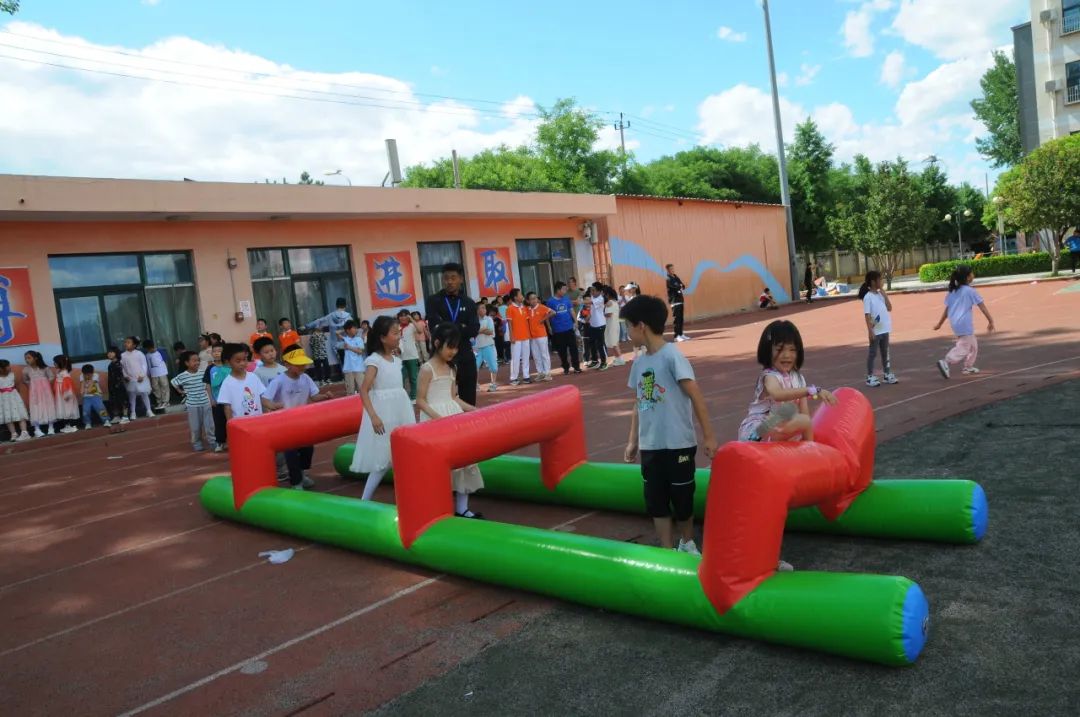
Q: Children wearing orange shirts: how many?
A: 4